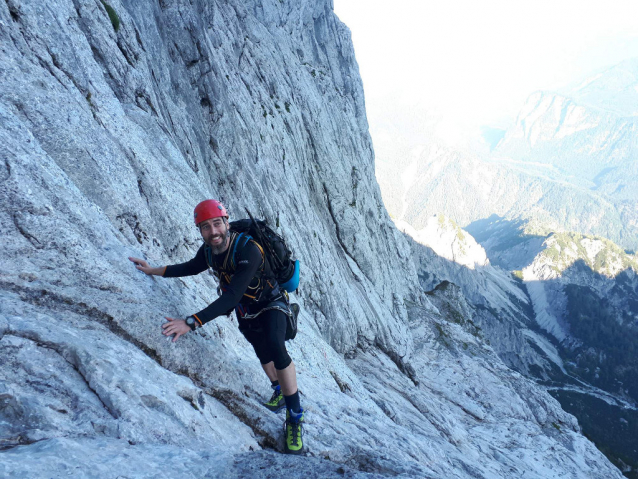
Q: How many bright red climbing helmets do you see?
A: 1